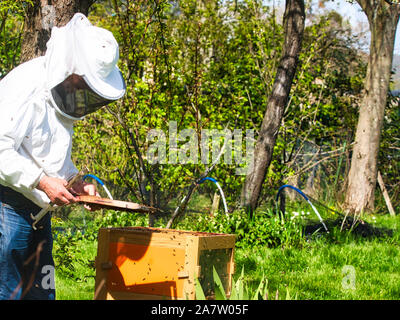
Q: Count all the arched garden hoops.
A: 3